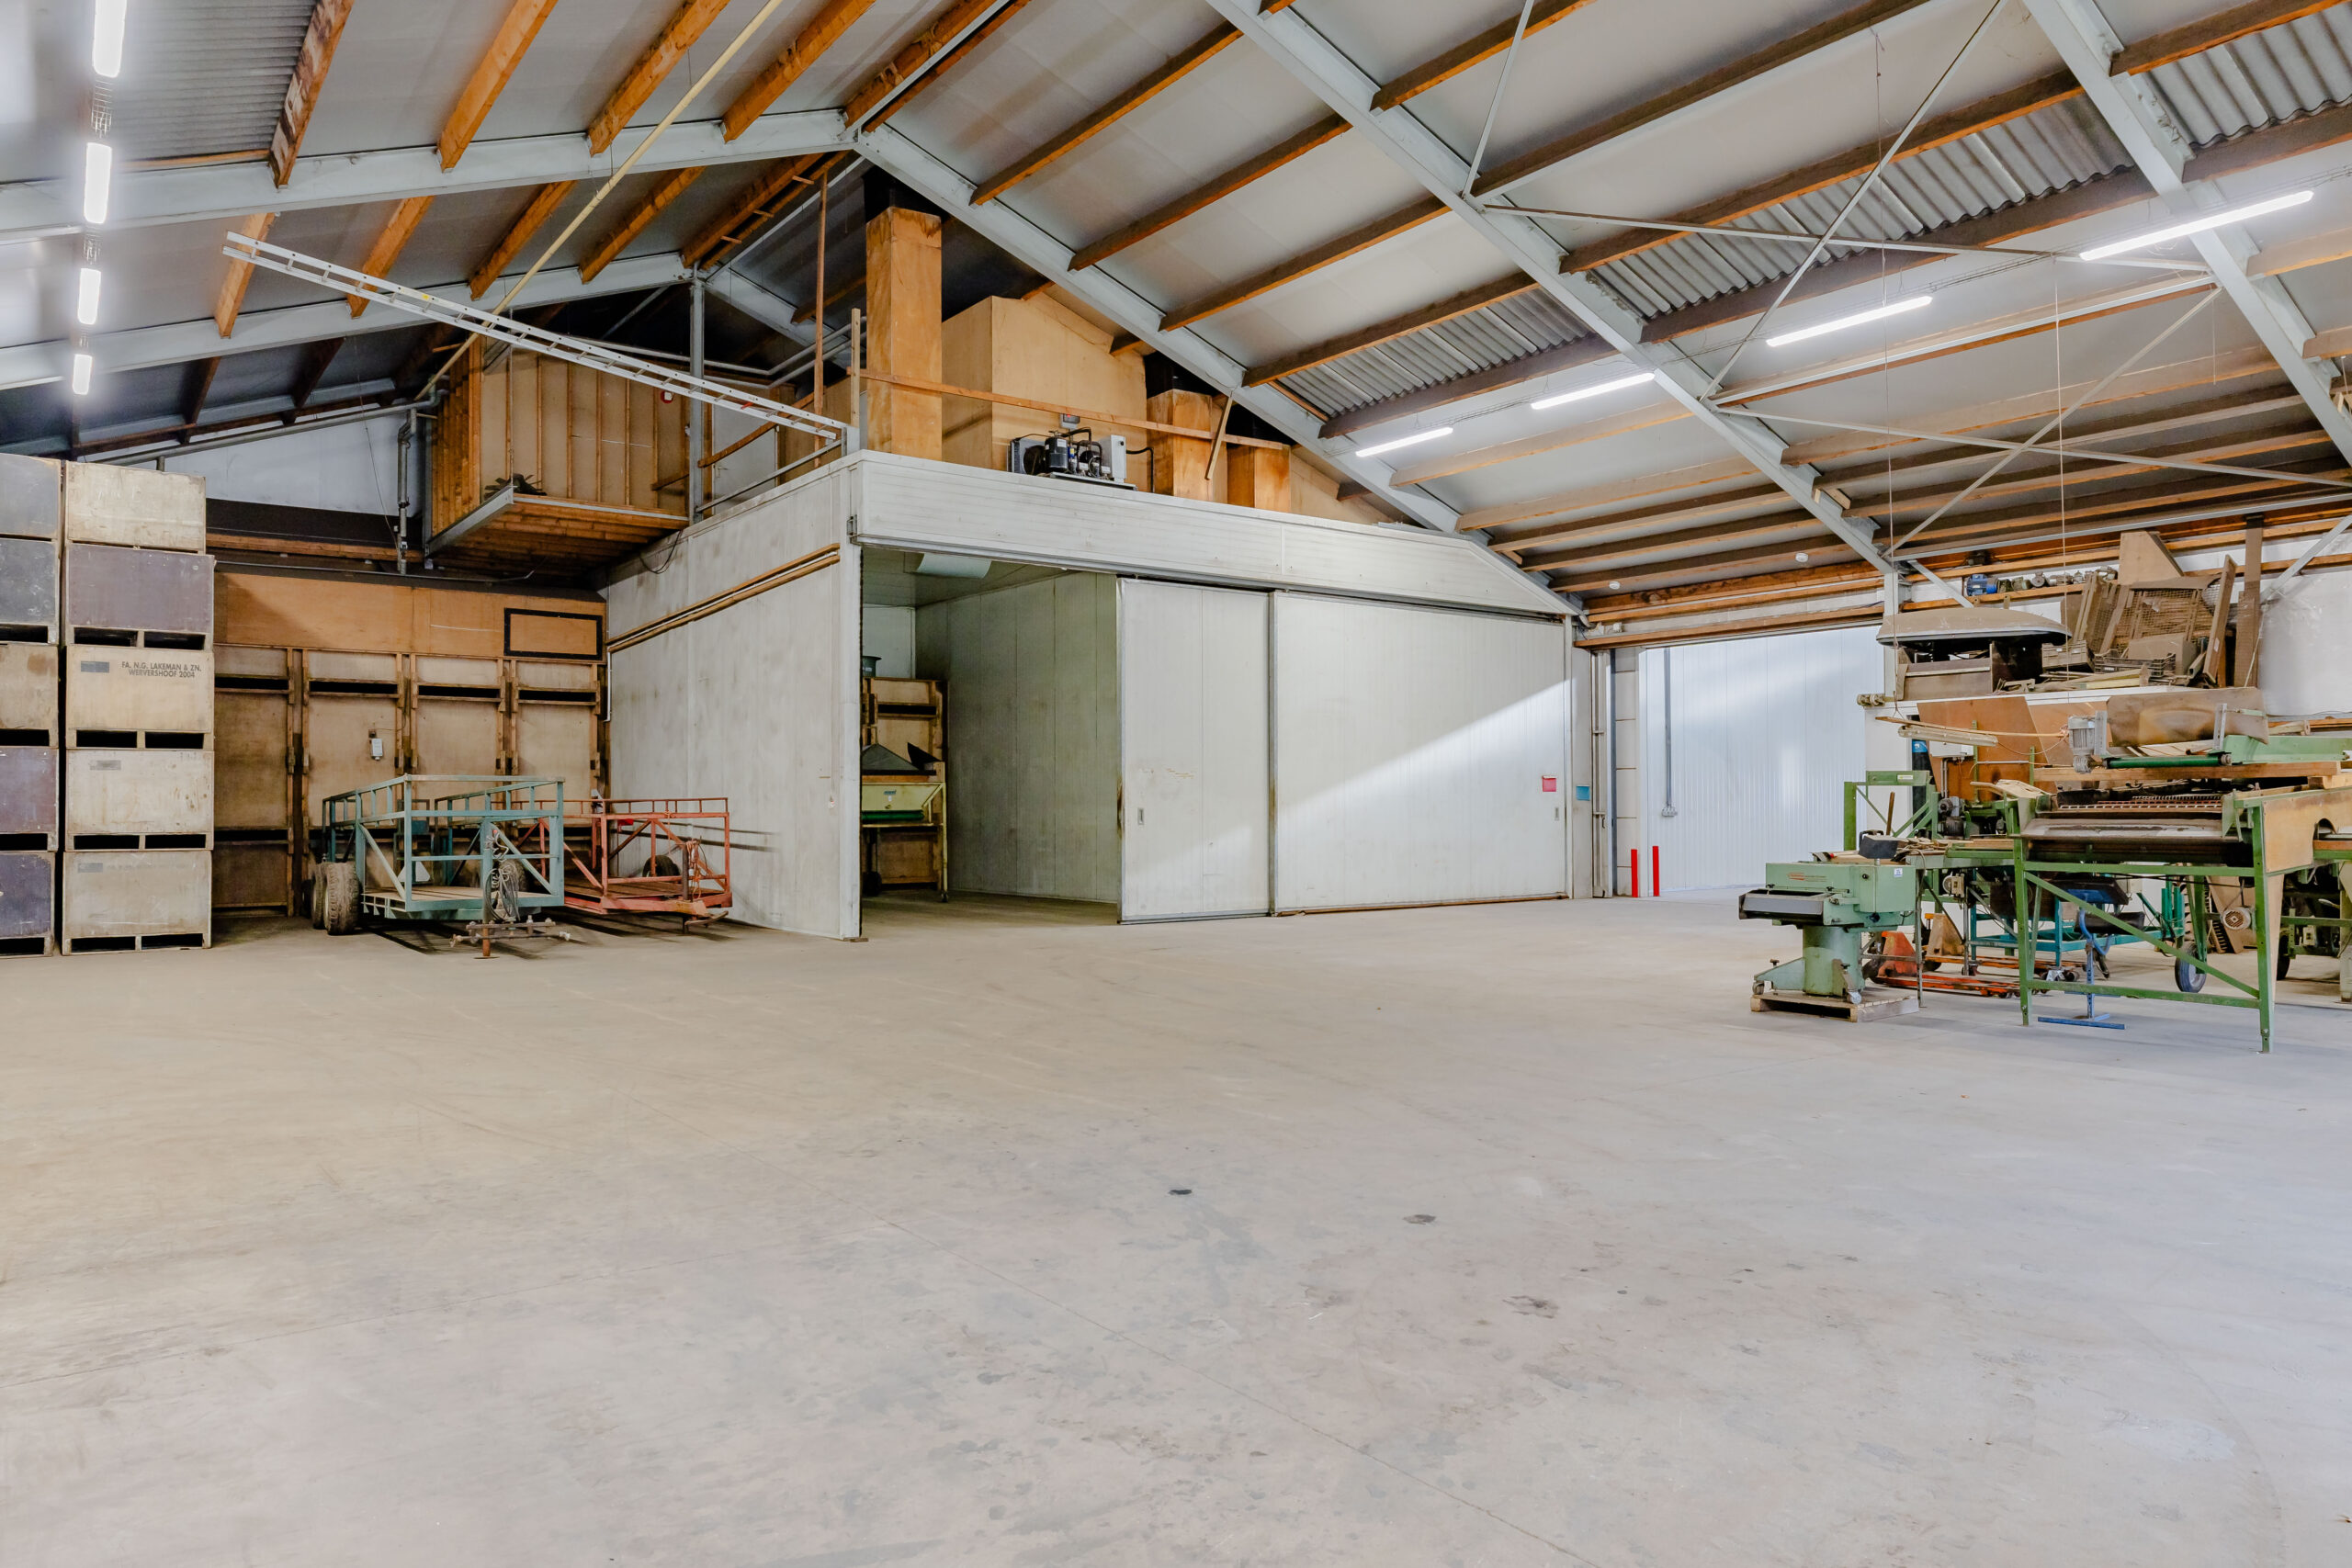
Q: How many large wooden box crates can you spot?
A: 10